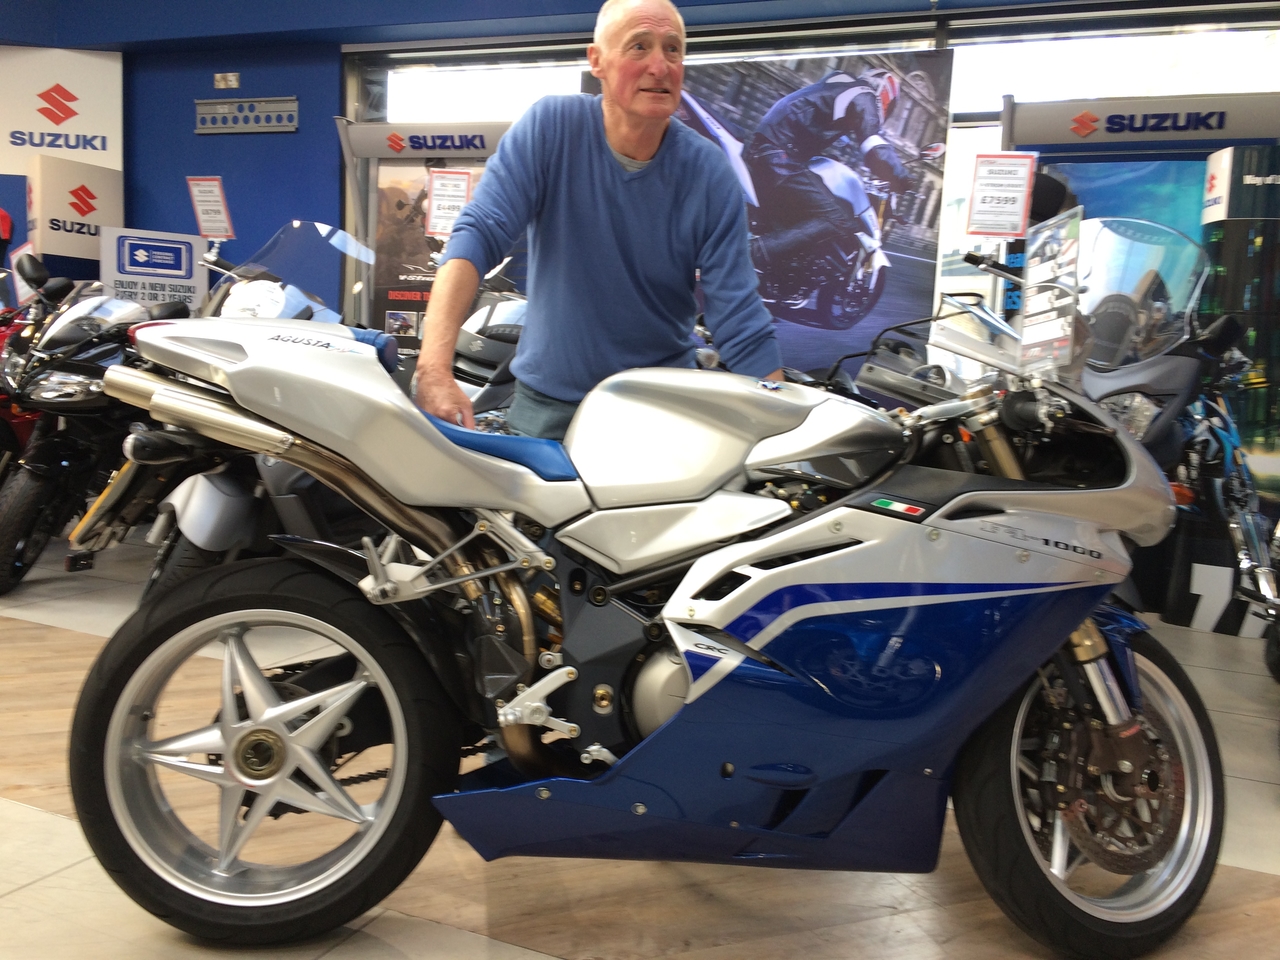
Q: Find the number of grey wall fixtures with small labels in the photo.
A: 1